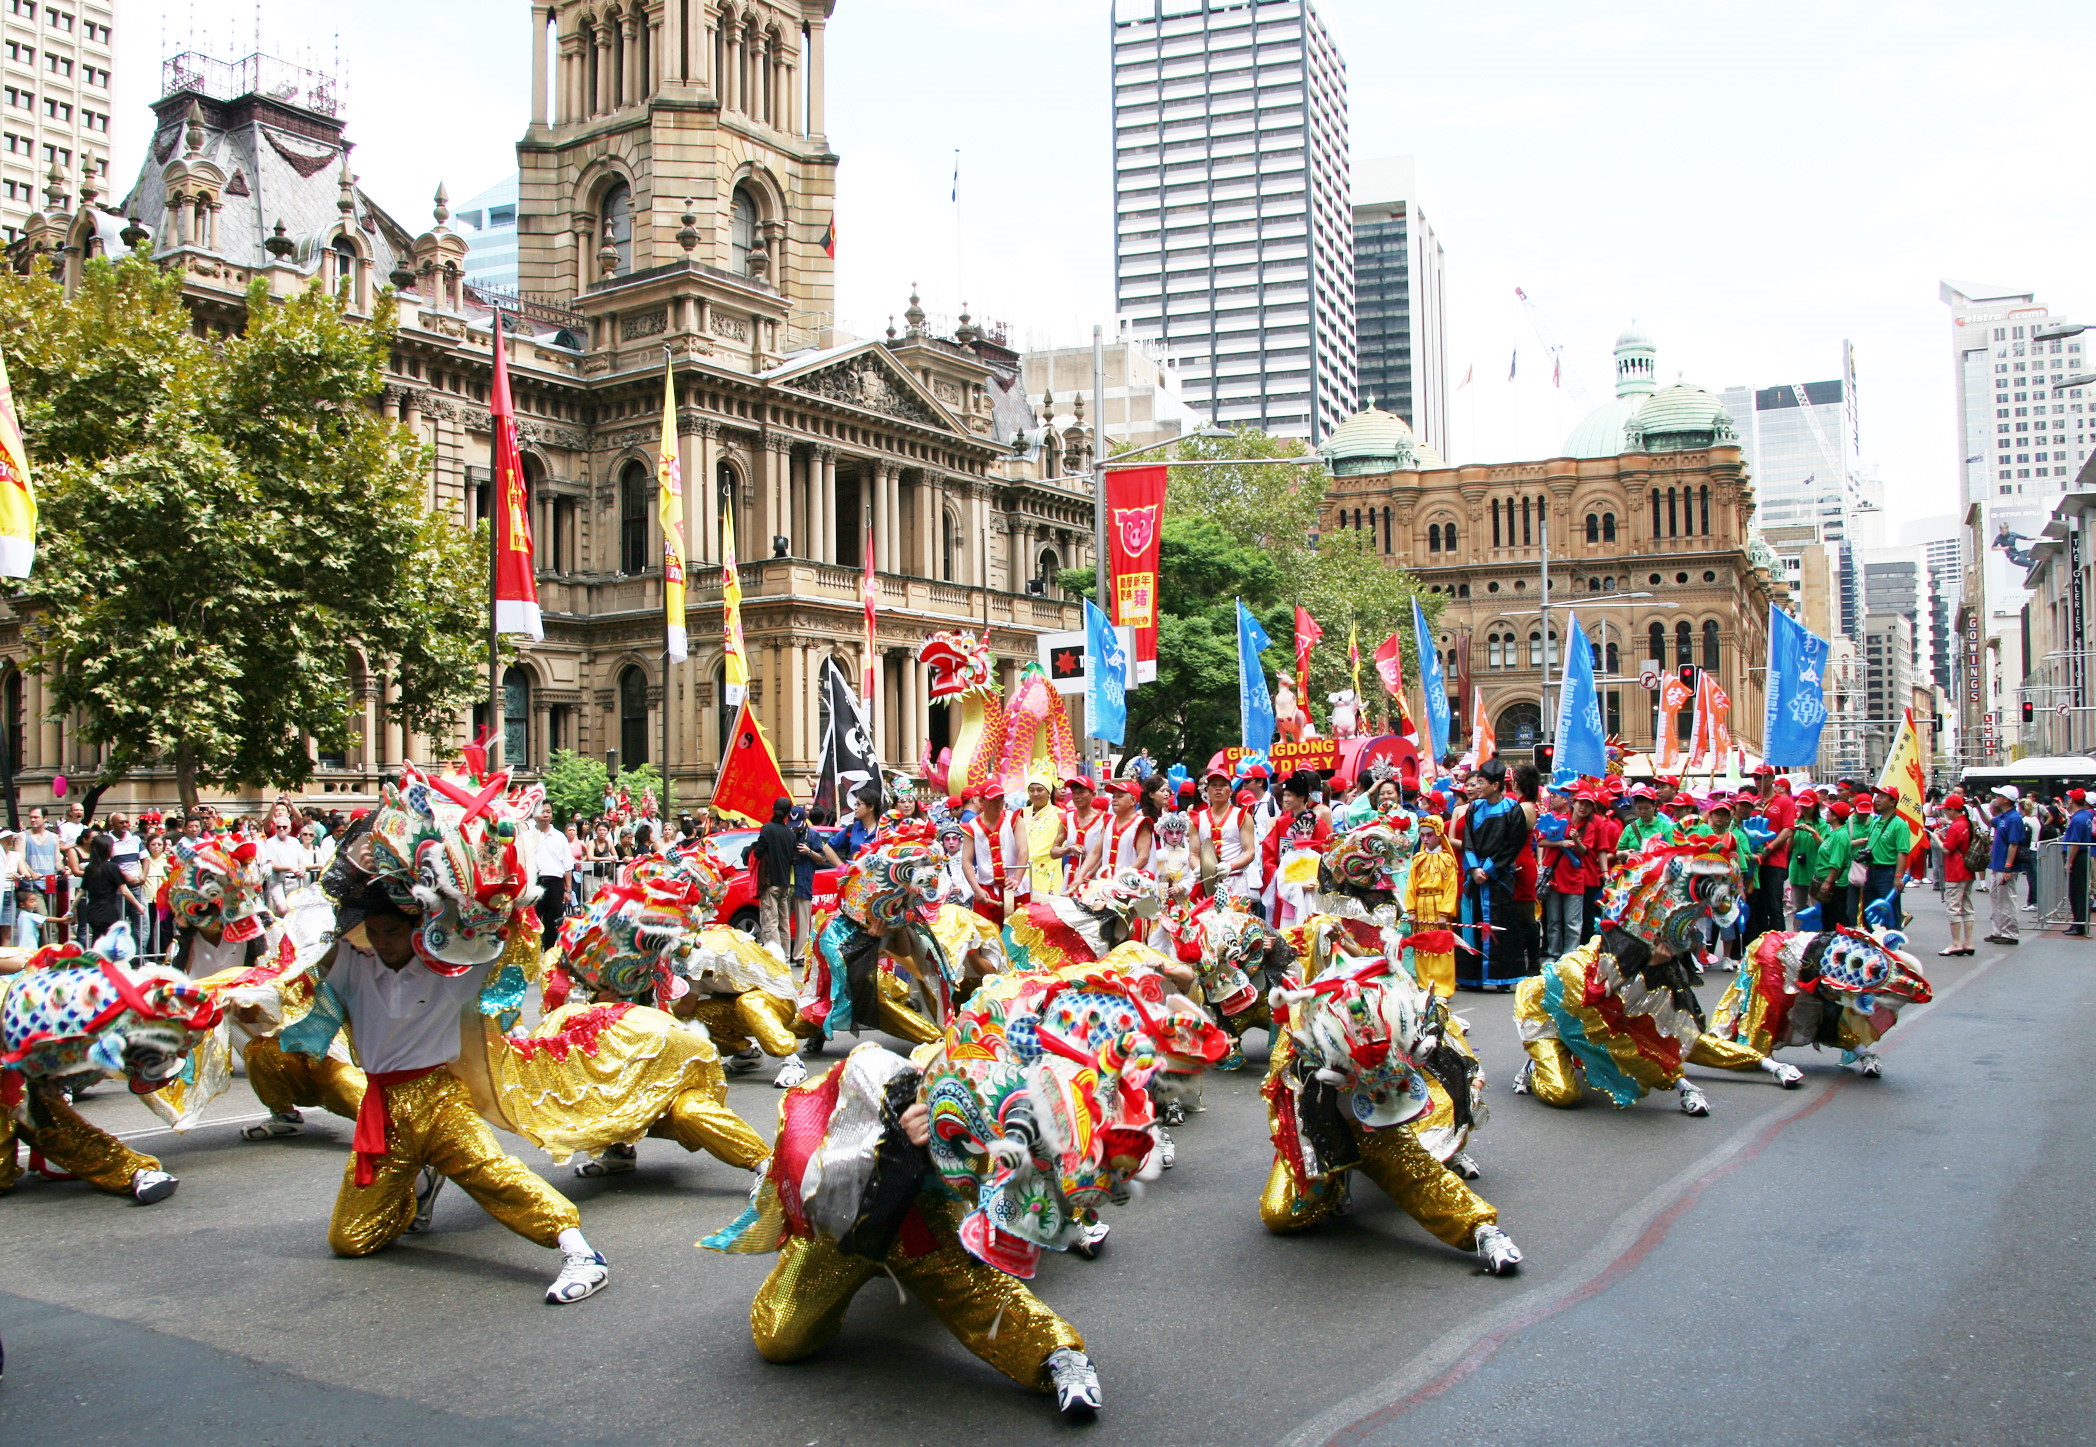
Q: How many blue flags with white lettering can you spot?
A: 5